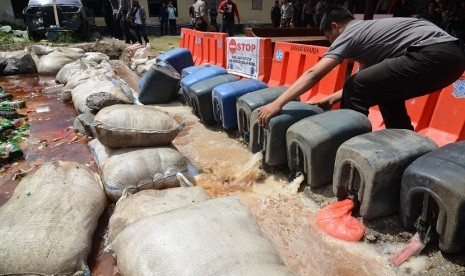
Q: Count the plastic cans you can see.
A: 11